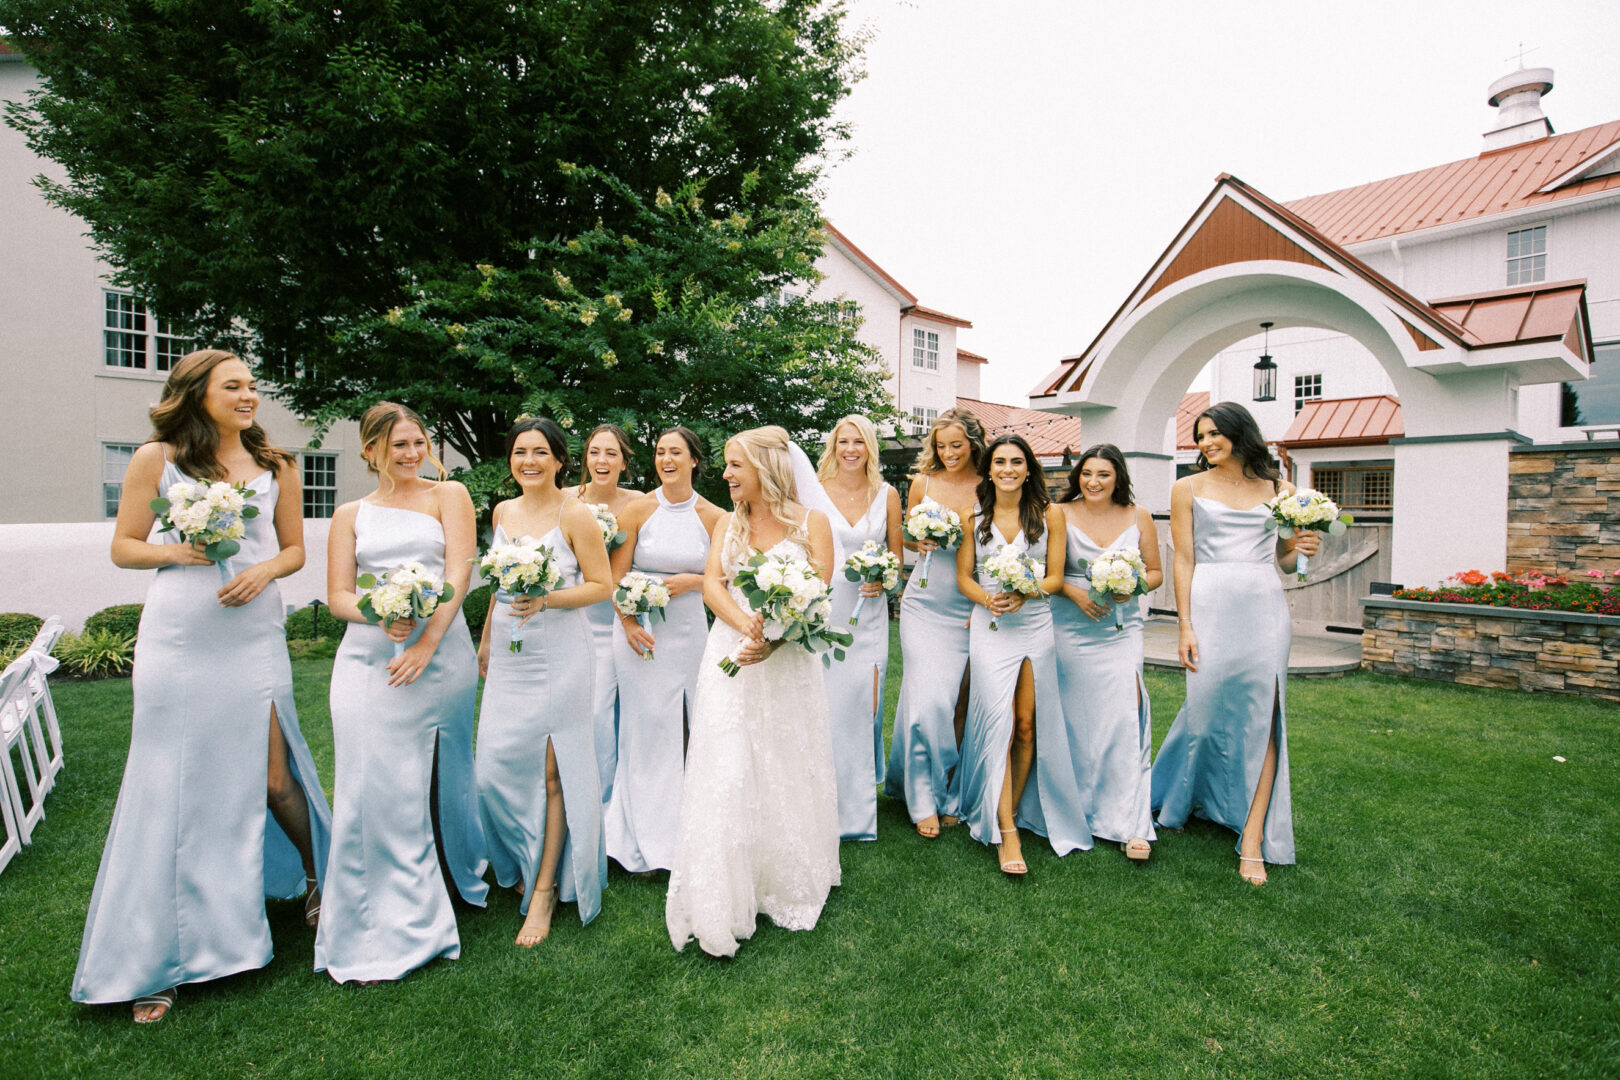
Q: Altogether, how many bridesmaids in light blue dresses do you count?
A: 10